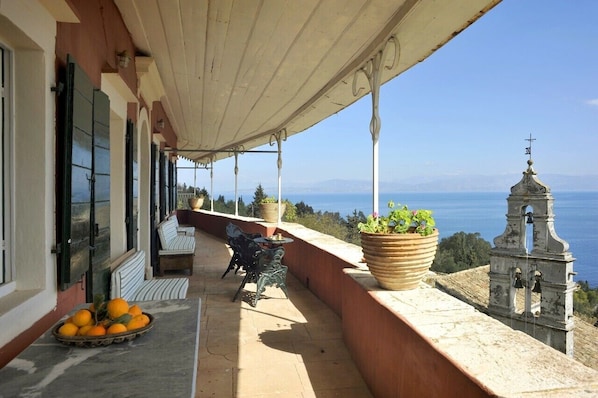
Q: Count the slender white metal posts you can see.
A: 5